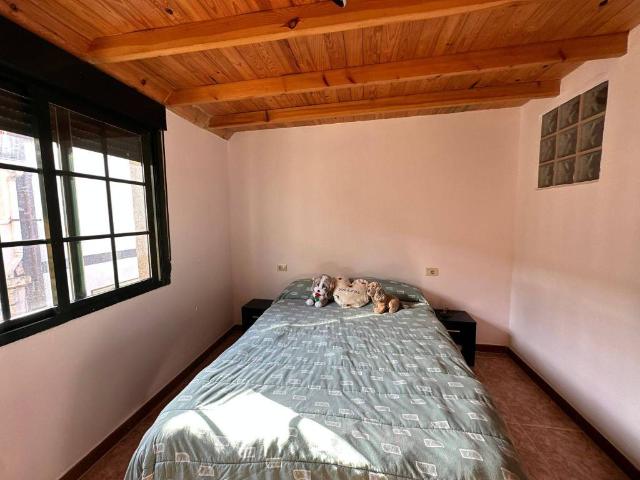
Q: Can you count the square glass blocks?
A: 9